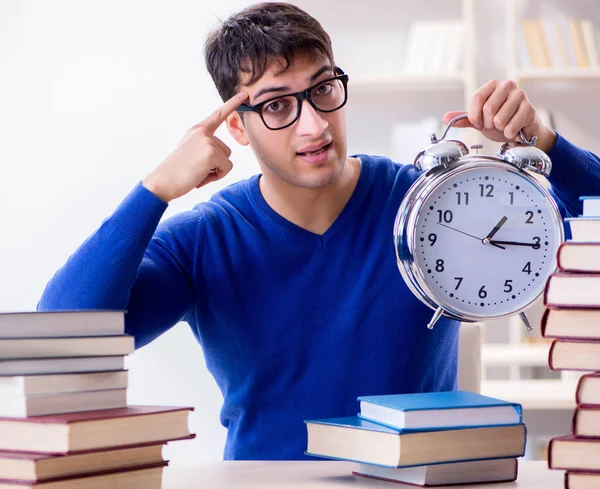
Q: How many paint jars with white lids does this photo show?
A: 0